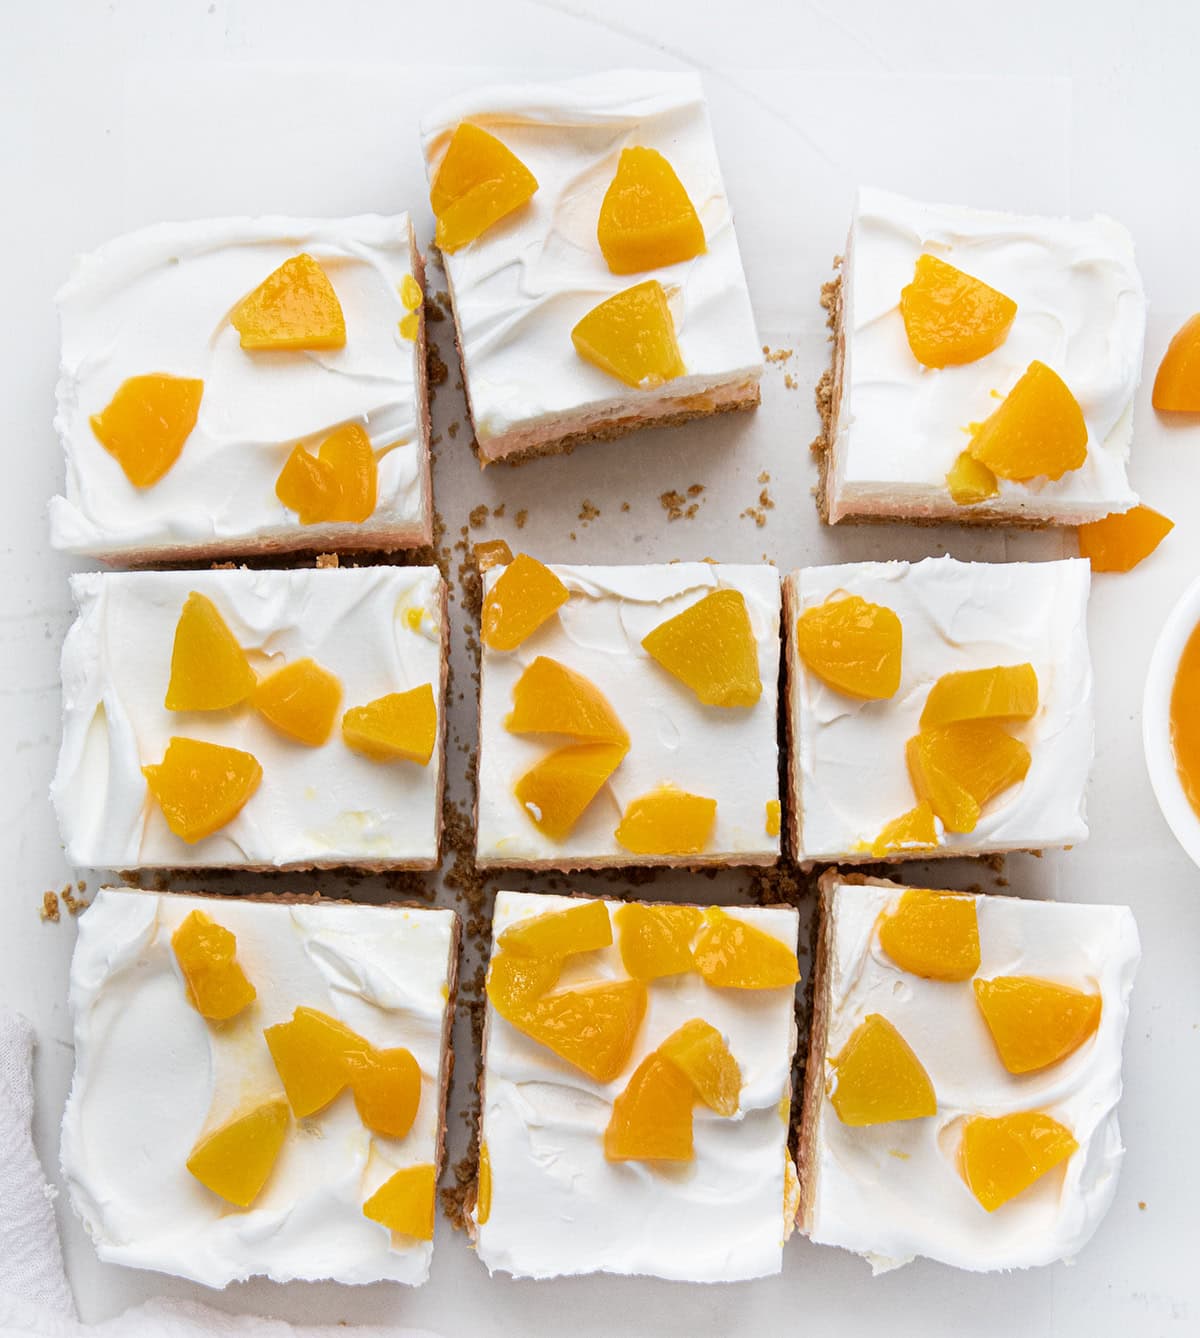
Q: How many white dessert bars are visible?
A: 9